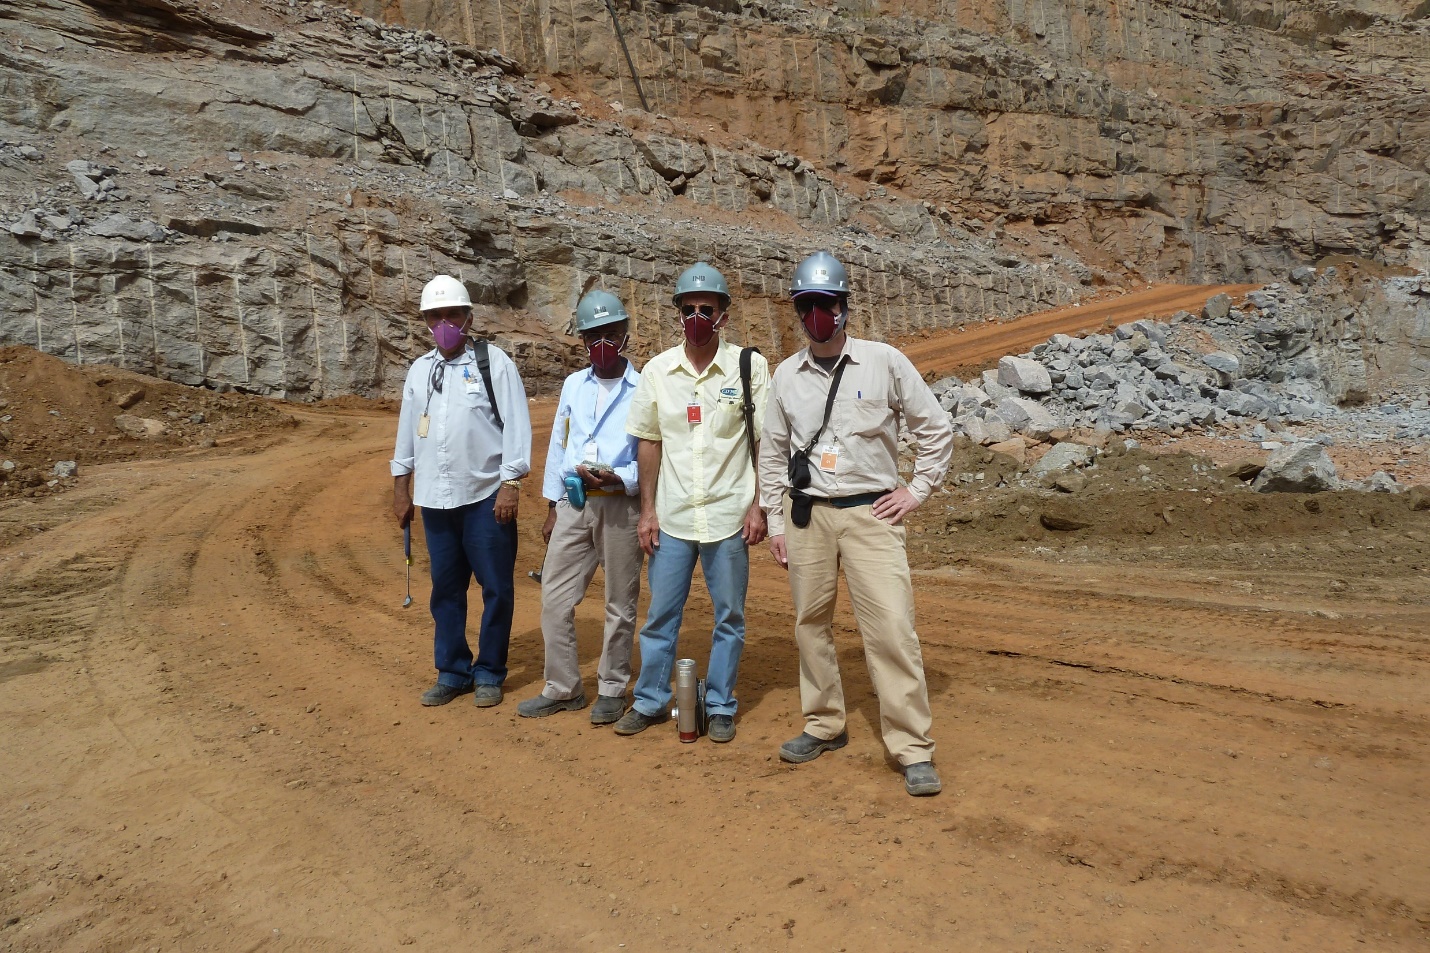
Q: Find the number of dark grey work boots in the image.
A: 8